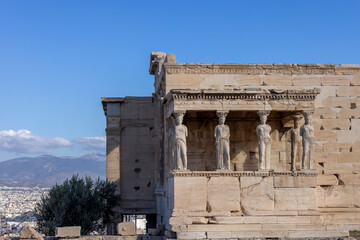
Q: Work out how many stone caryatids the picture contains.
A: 5